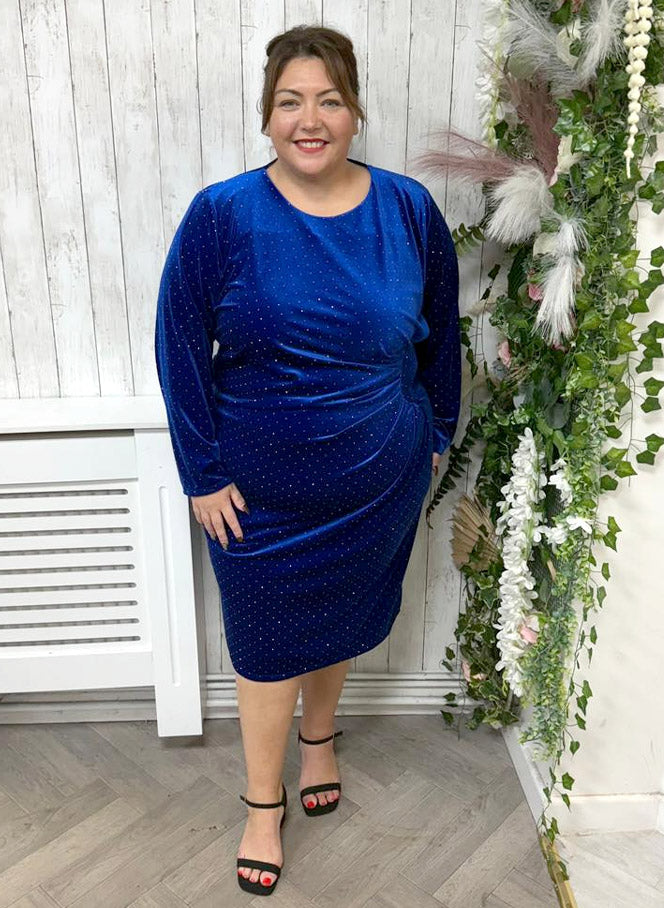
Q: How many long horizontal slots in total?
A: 9